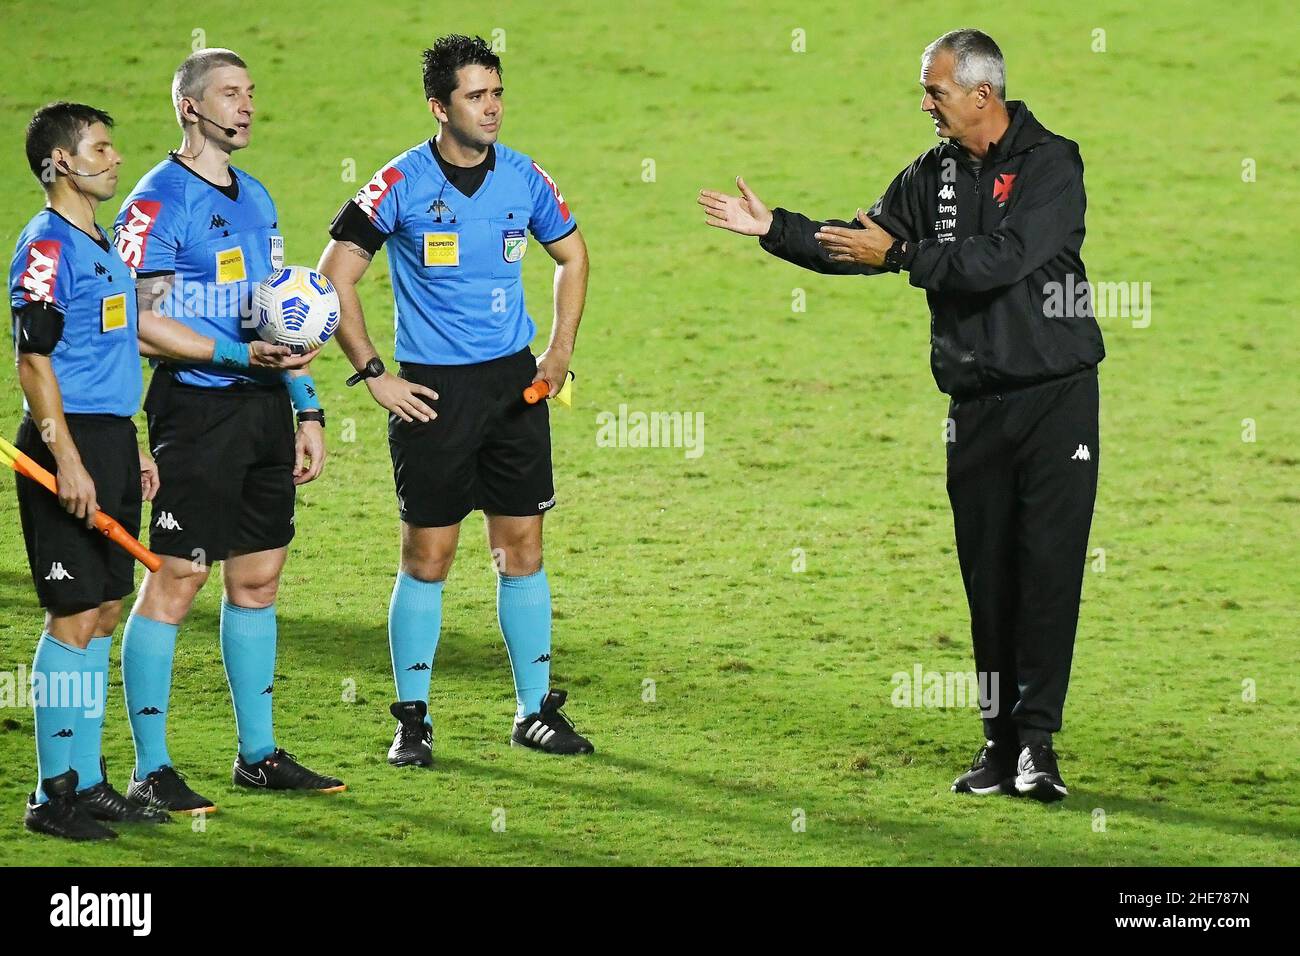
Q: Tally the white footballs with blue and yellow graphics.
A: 1